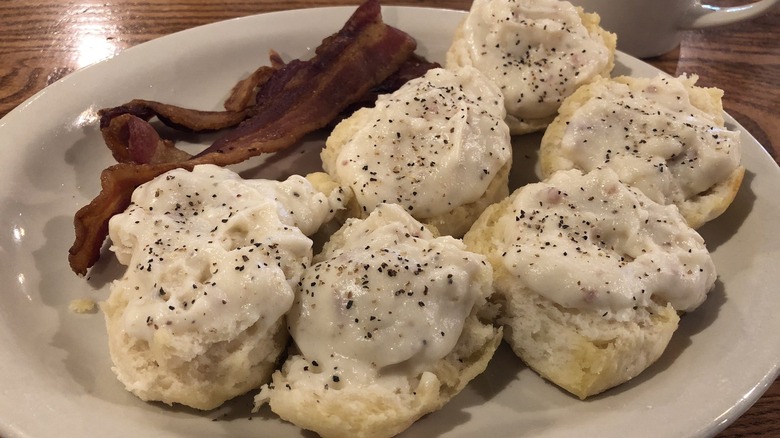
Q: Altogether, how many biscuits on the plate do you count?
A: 6